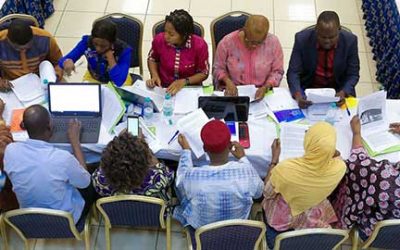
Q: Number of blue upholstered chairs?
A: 10